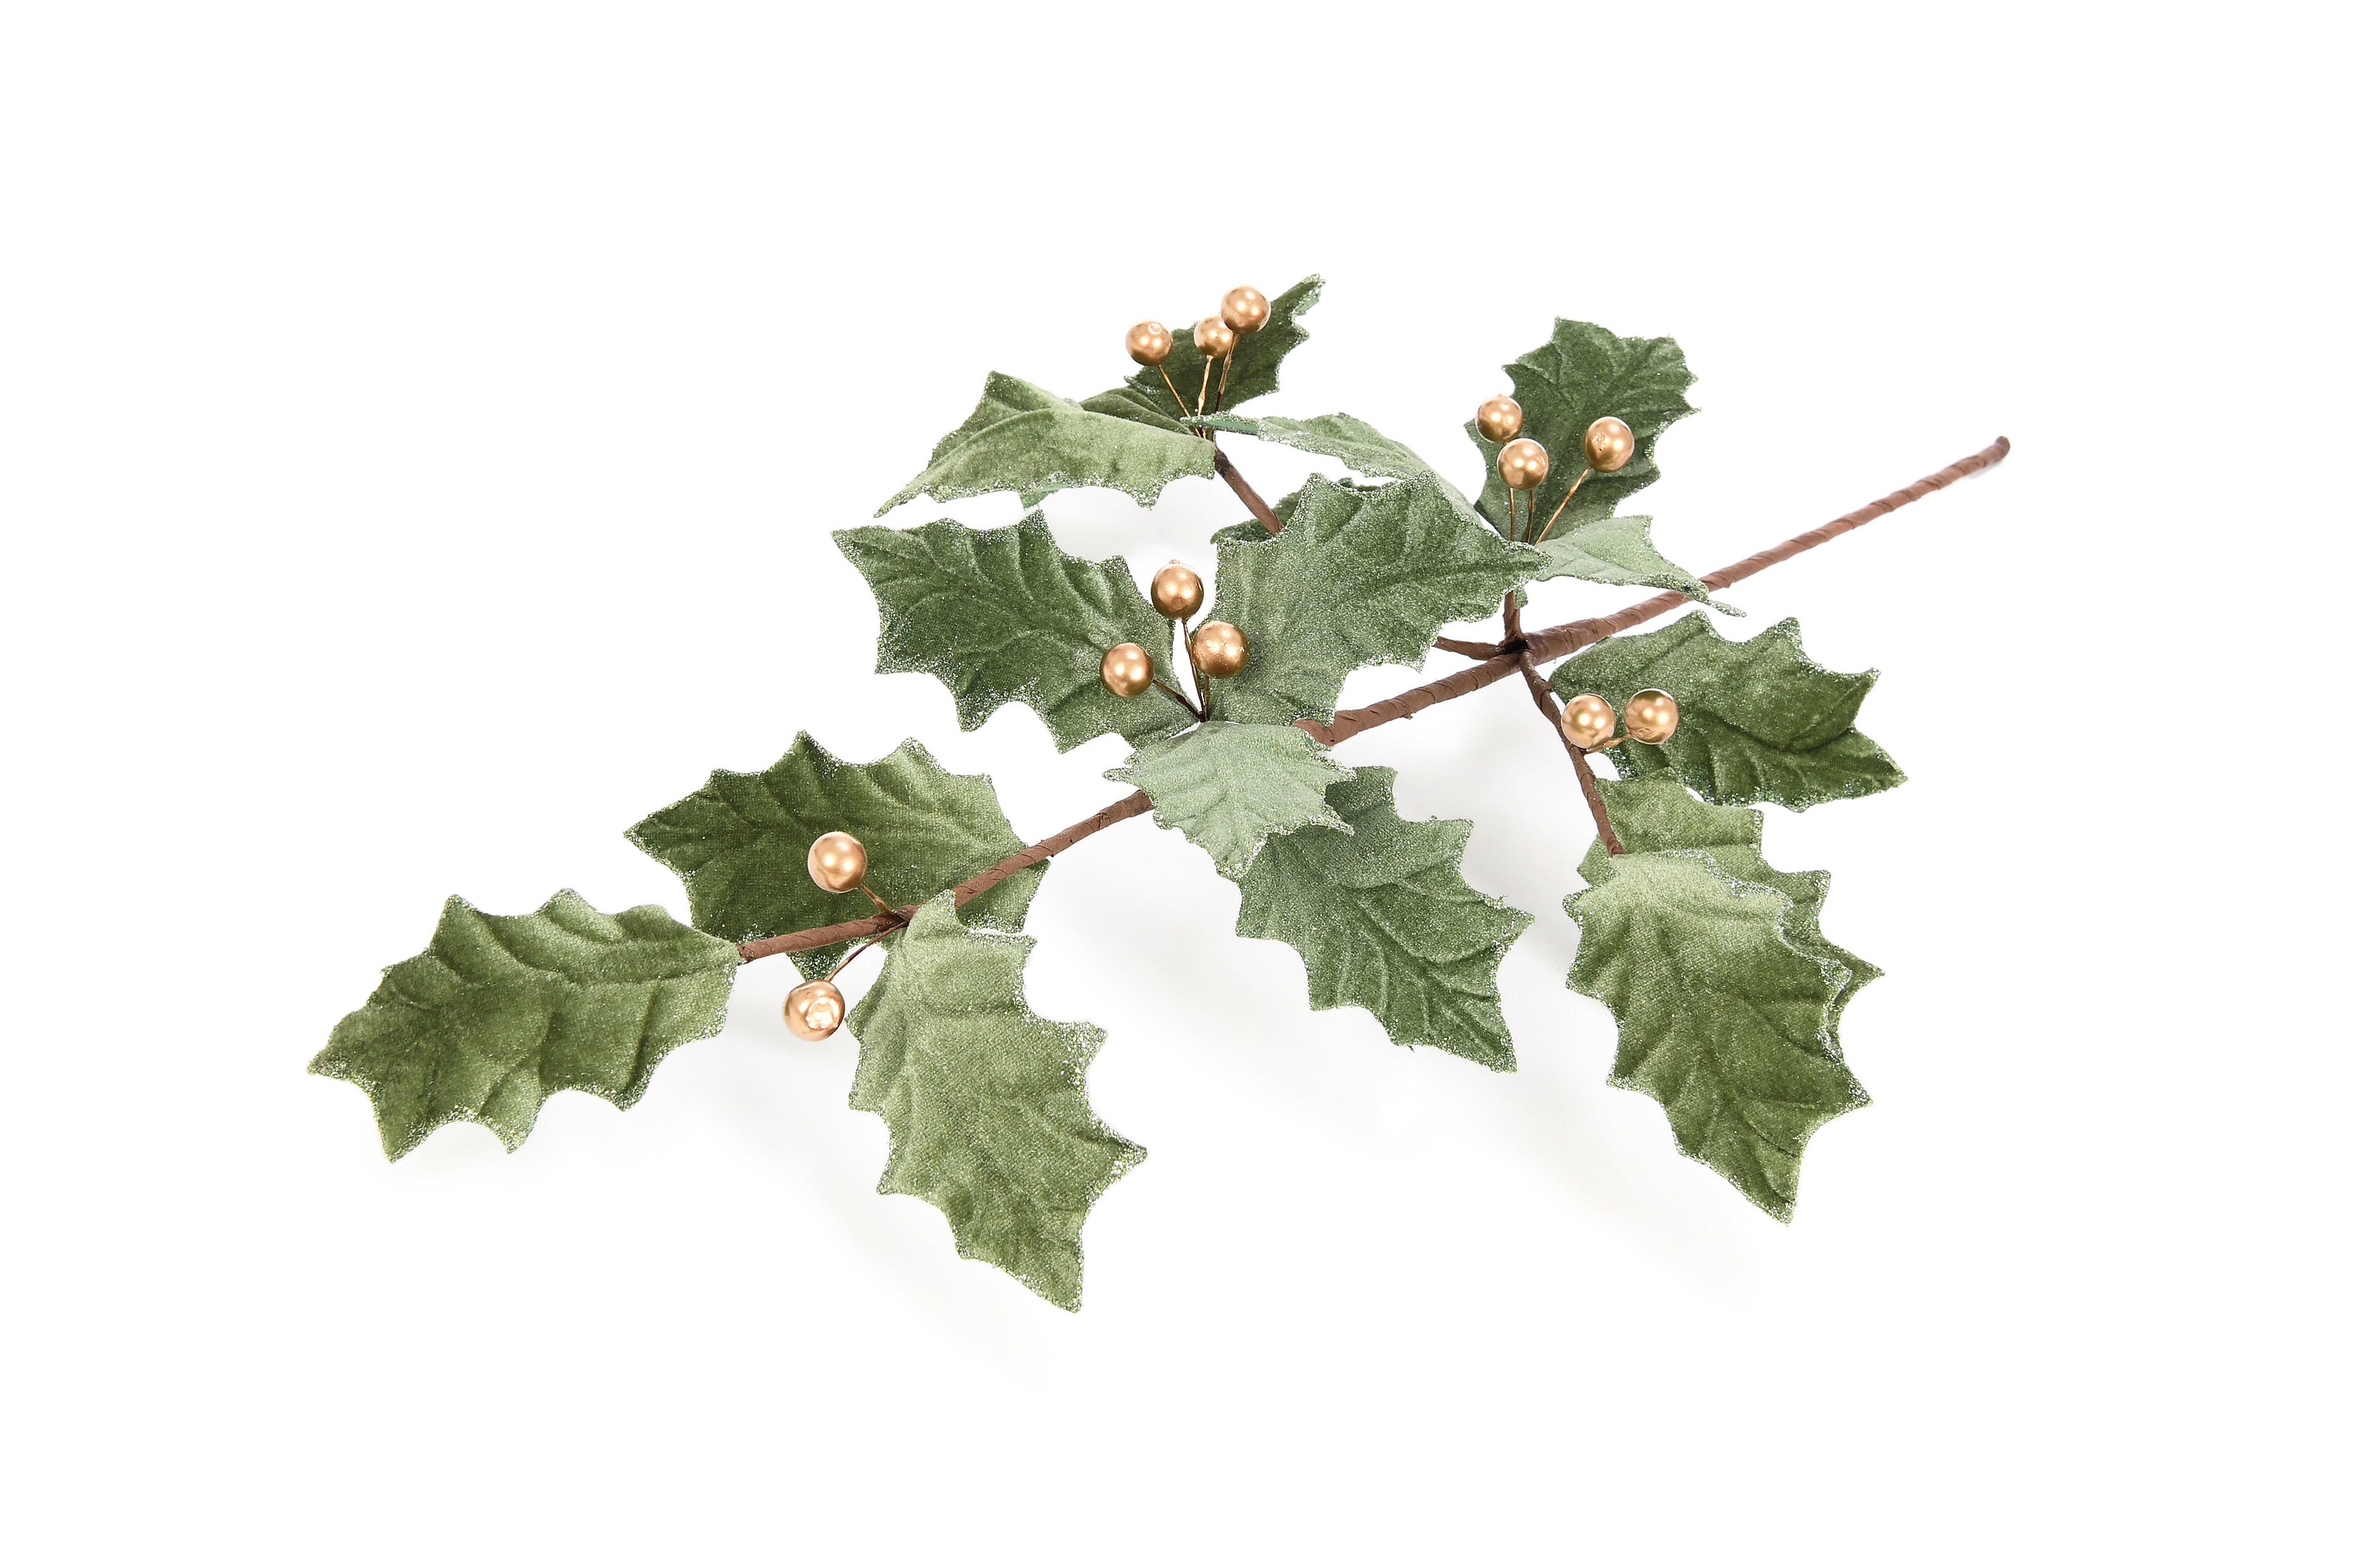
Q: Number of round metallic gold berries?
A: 13